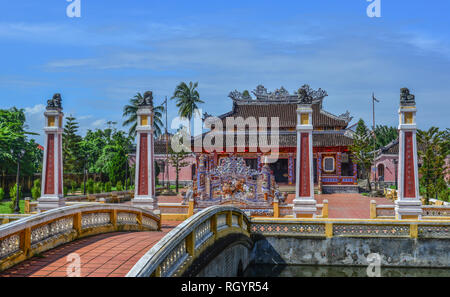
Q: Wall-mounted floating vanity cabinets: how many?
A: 0